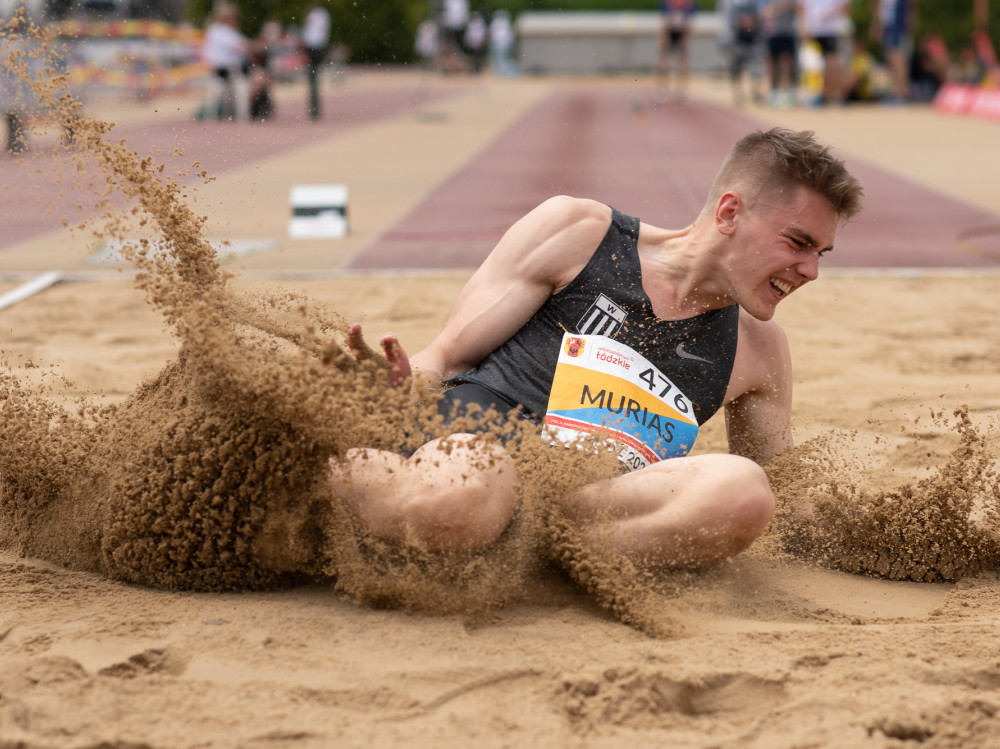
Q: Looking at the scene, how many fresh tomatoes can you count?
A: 0